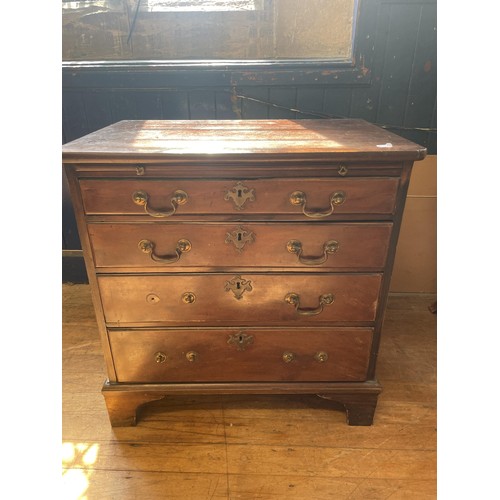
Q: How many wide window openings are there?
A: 1